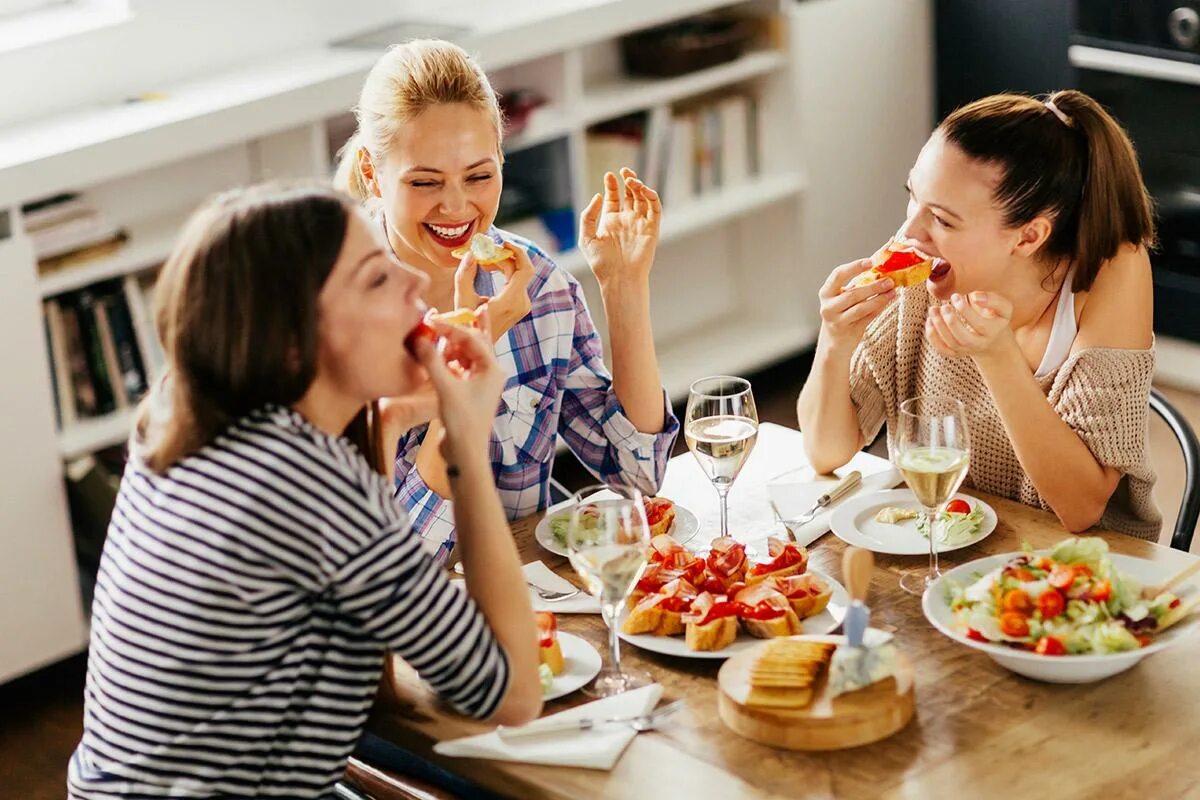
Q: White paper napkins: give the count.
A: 3